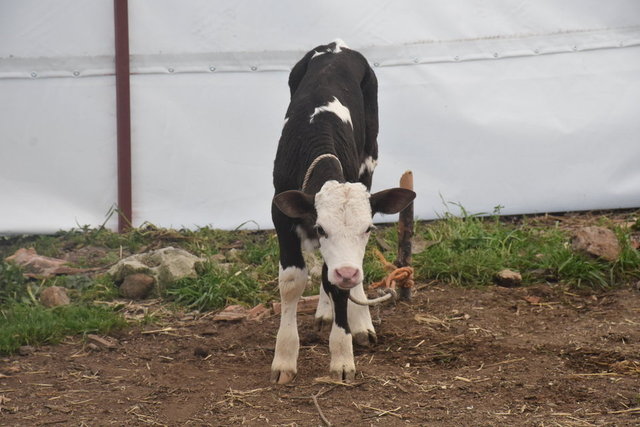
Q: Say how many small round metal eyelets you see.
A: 12